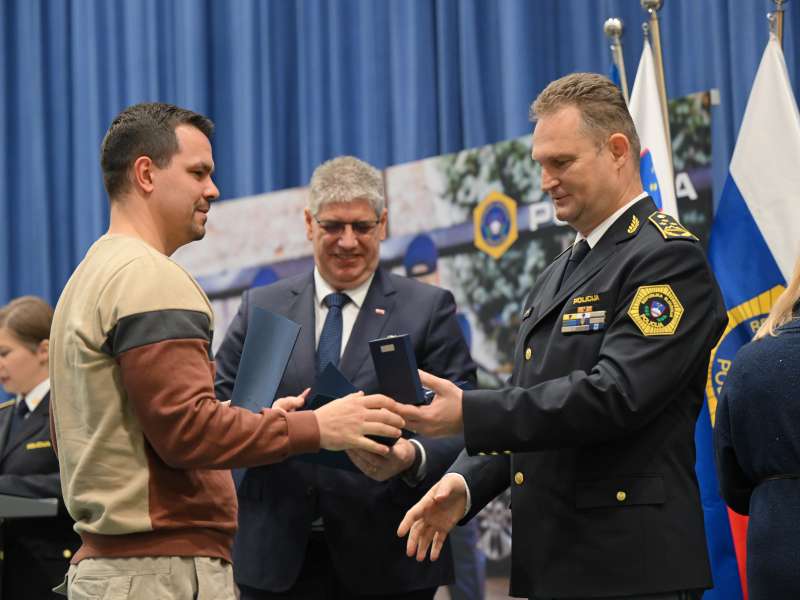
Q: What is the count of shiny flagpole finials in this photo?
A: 3